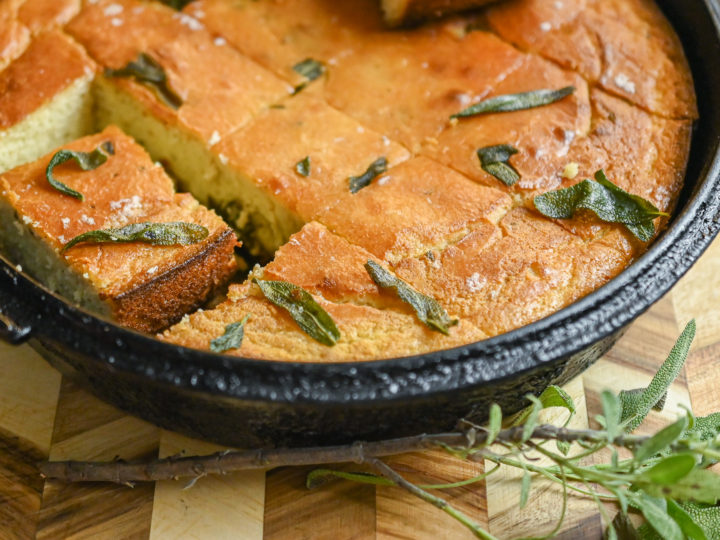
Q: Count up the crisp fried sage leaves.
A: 12